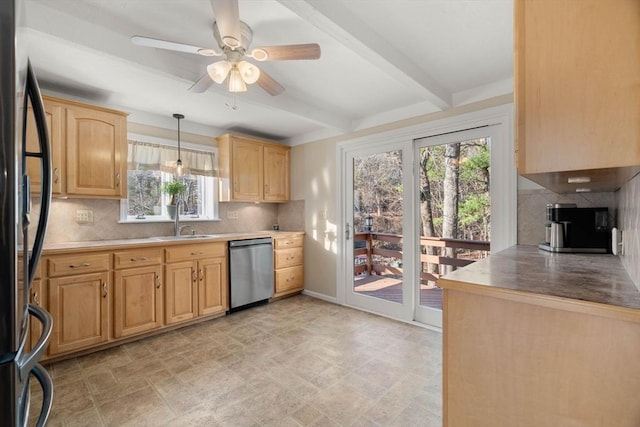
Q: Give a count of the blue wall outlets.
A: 0